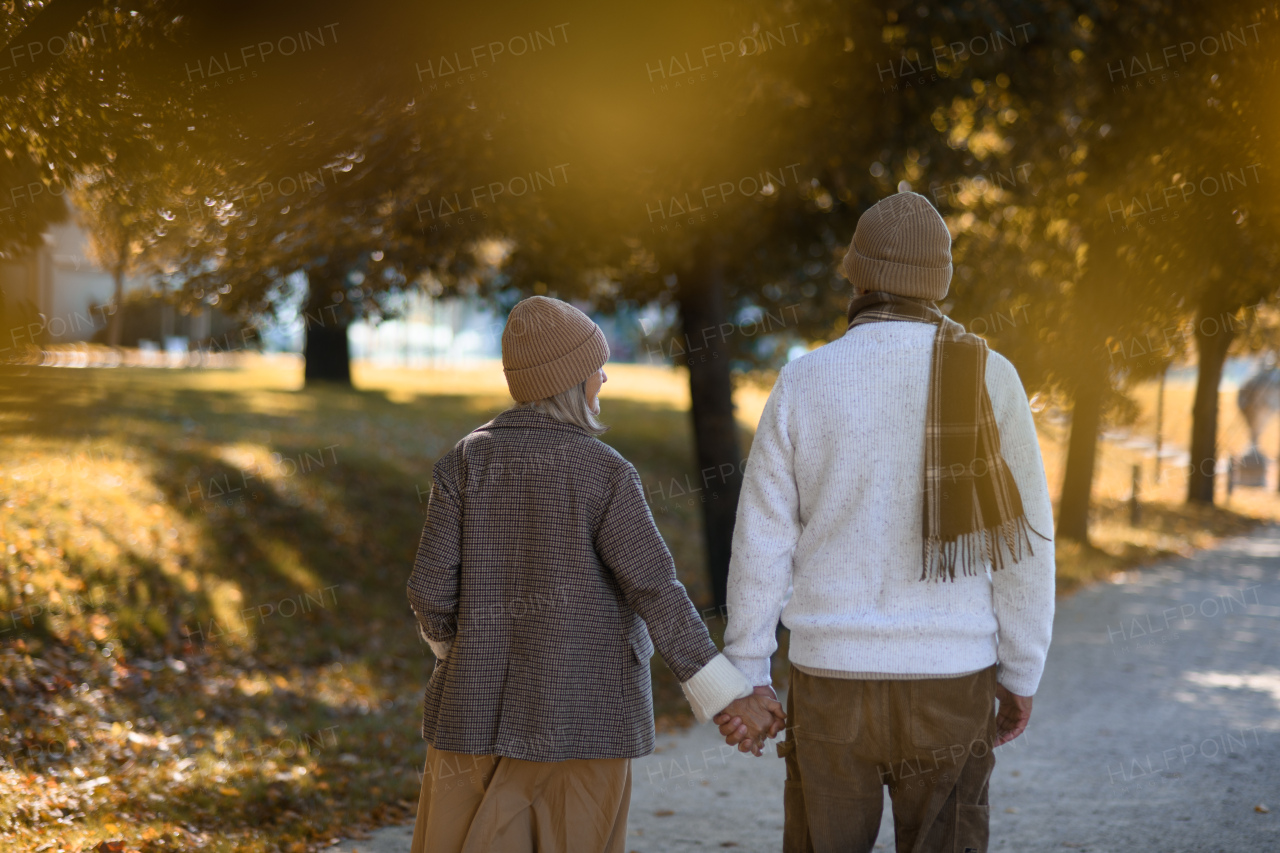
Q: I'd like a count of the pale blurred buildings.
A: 1